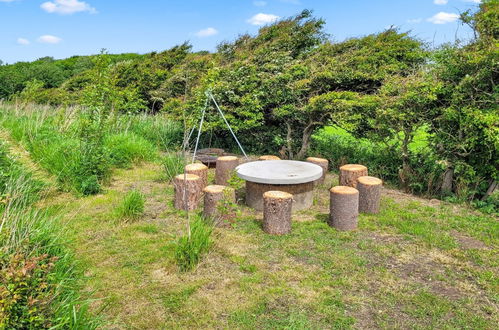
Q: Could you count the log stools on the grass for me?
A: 10